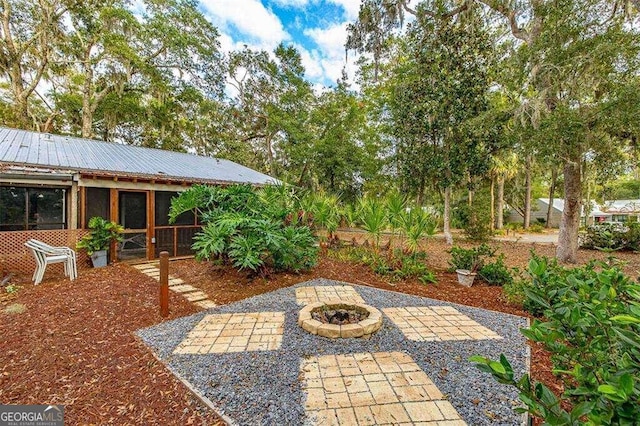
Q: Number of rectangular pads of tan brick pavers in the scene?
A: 4